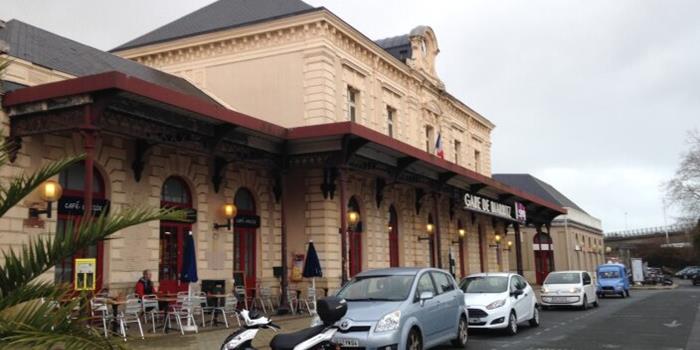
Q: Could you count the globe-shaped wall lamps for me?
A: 7